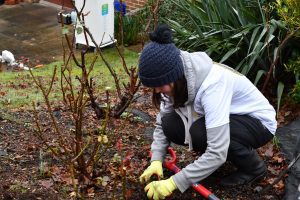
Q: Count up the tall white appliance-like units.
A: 1